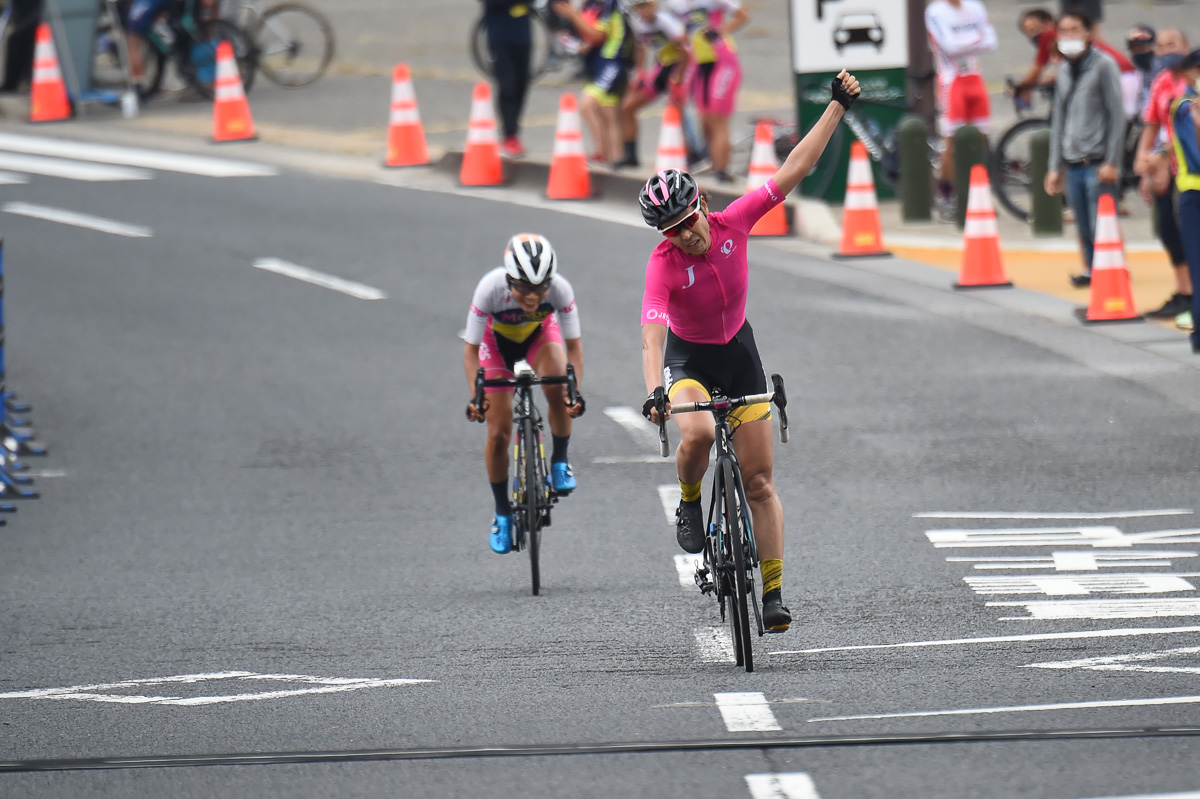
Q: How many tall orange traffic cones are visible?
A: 10